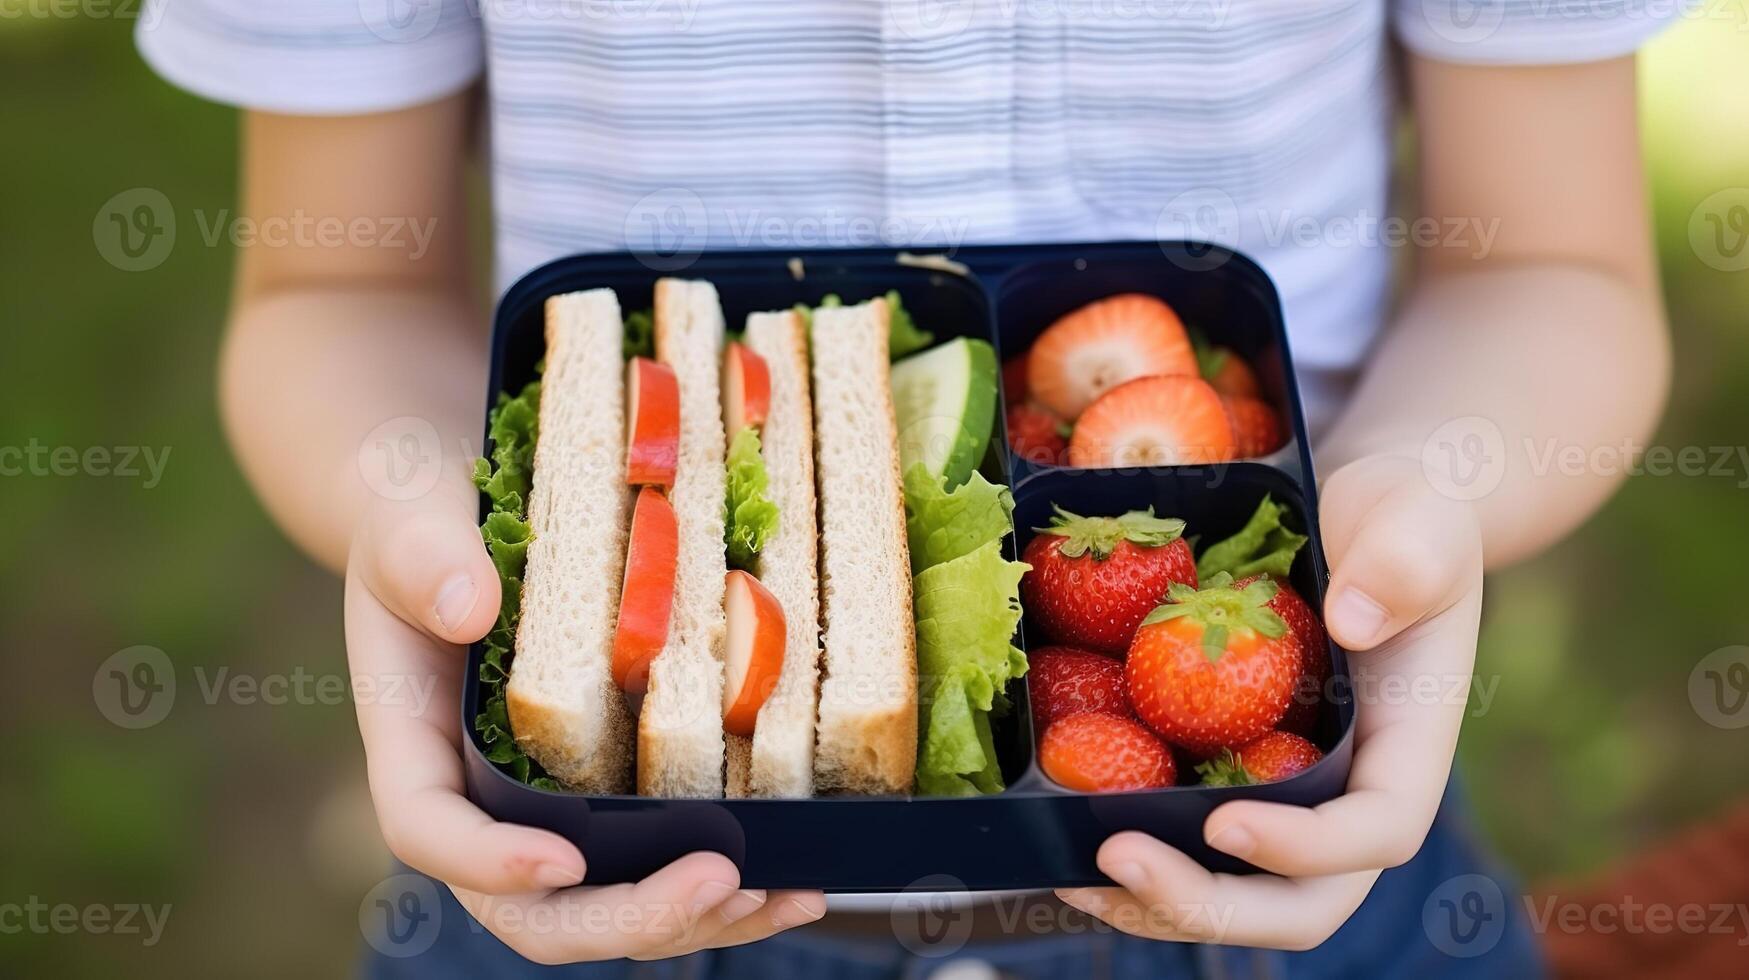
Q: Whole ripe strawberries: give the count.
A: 6